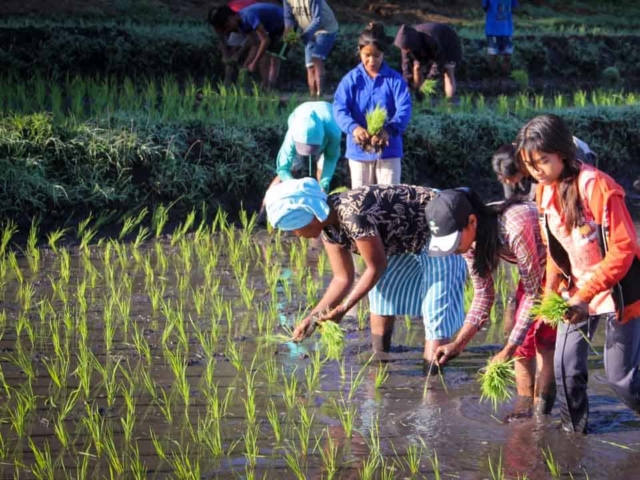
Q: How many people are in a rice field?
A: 11